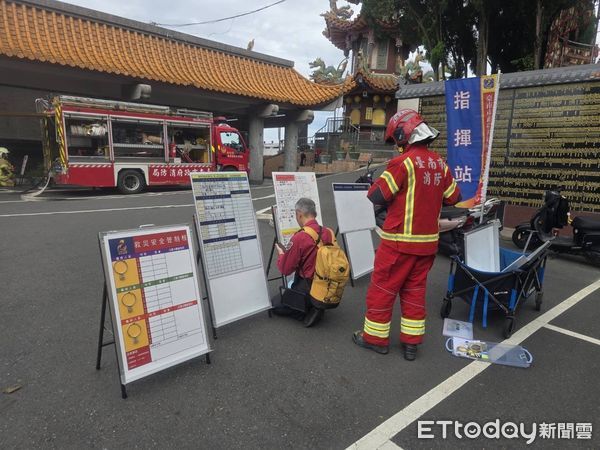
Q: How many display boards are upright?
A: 4